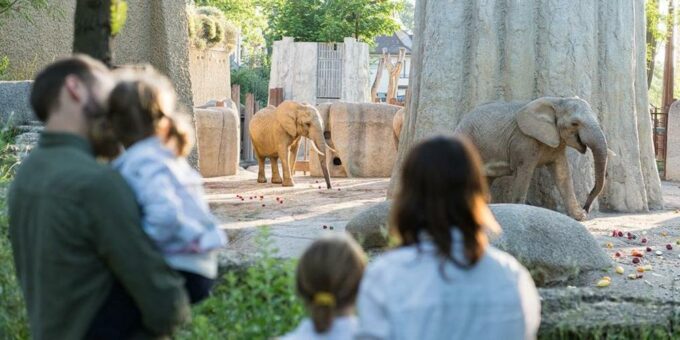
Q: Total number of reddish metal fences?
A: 1